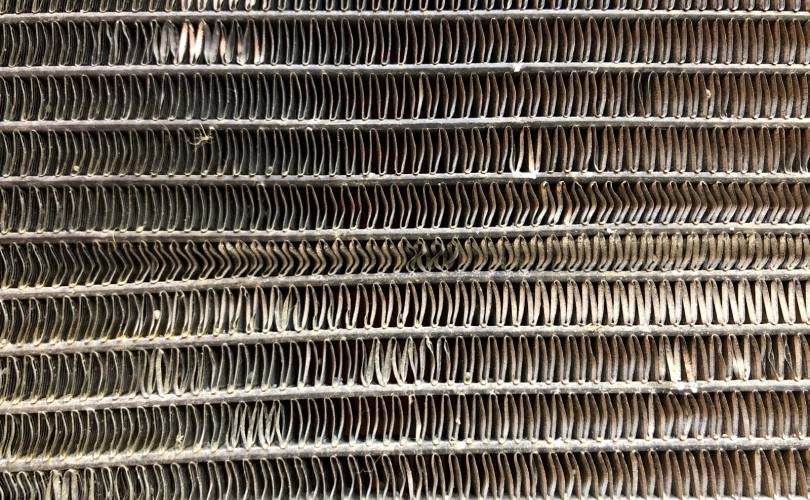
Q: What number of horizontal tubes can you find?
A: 9